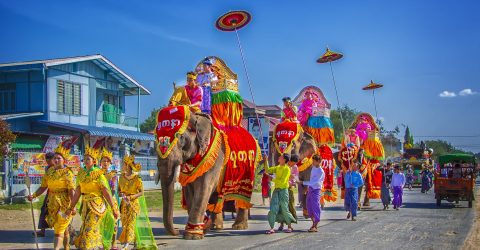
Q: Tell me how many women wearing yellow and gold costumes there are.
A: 4